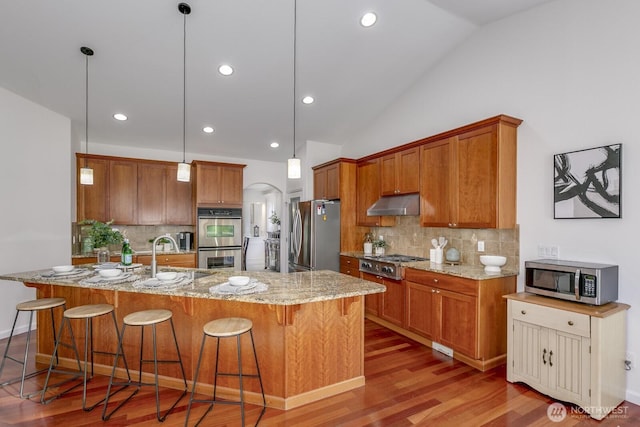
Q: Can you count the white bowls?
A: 5